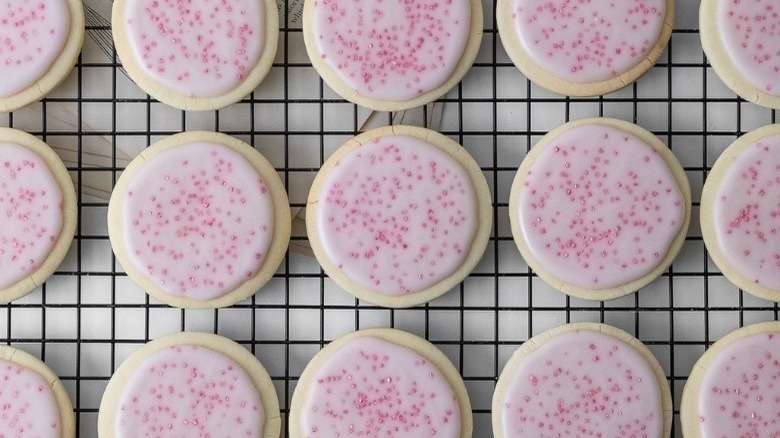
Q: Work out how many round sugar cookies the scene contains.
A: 15